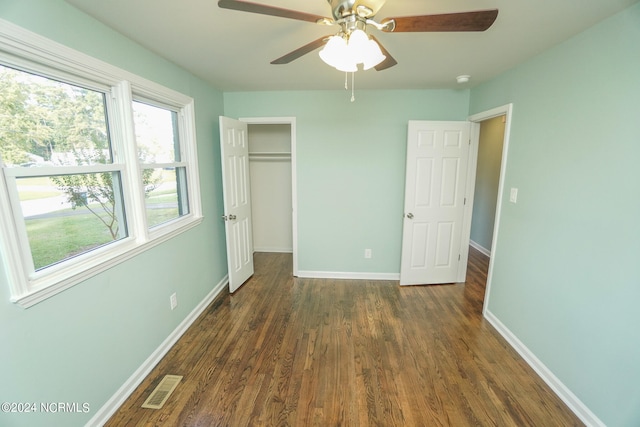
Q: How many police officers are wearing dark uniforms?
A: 0